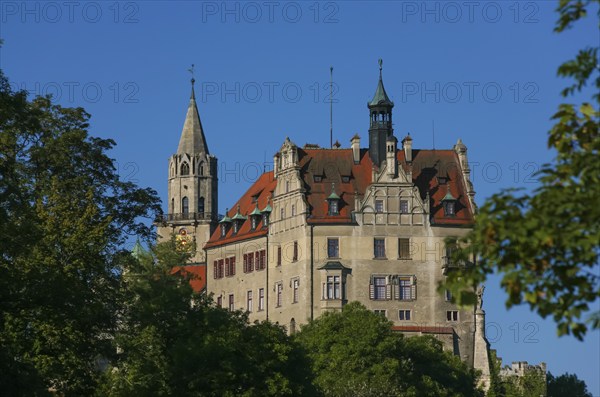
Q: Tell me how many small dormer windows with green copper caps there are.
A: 6